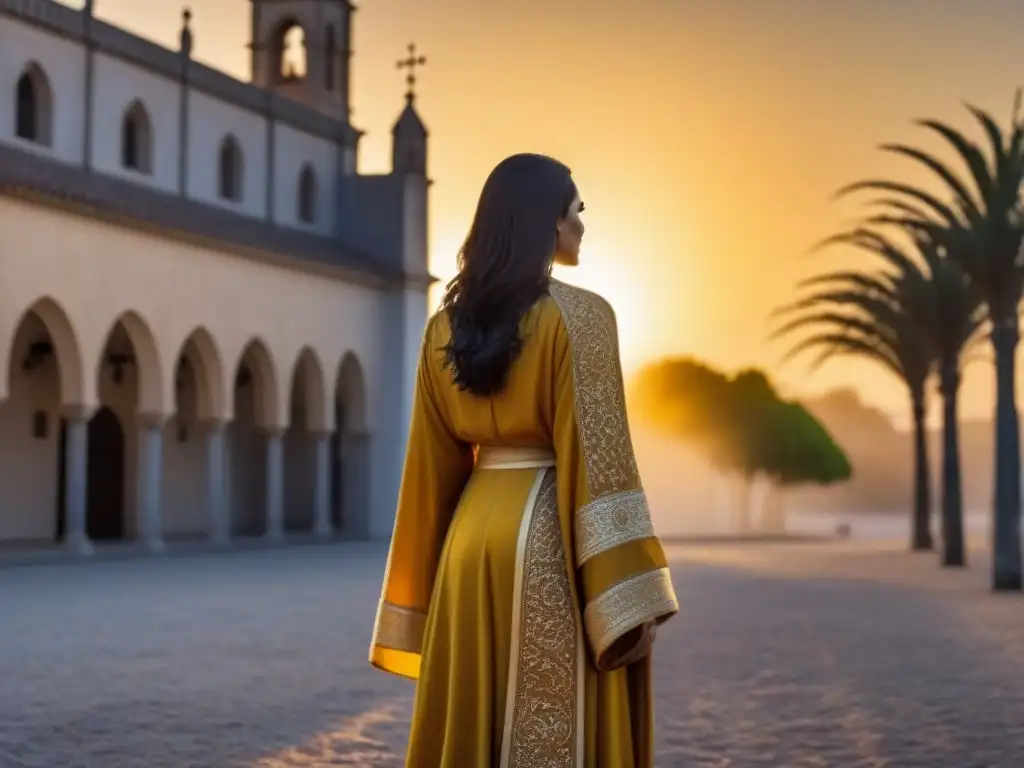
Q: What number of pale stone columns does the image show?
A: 5